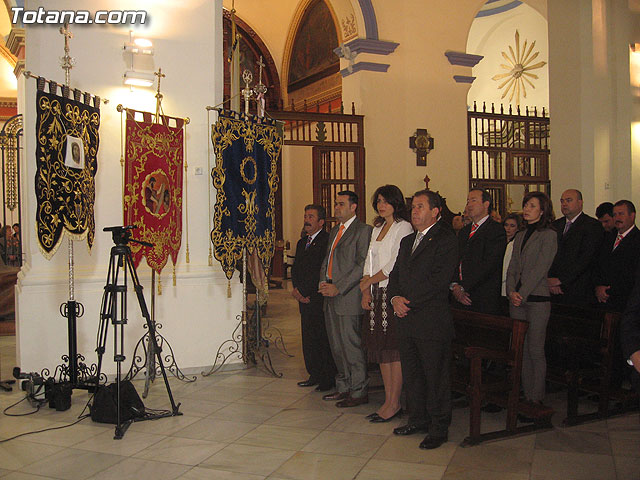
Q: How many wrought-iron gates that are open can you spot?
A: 1